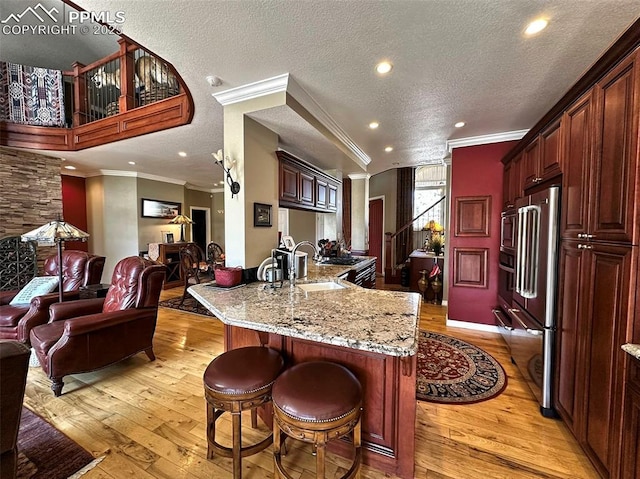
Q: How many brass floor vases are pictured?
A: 2